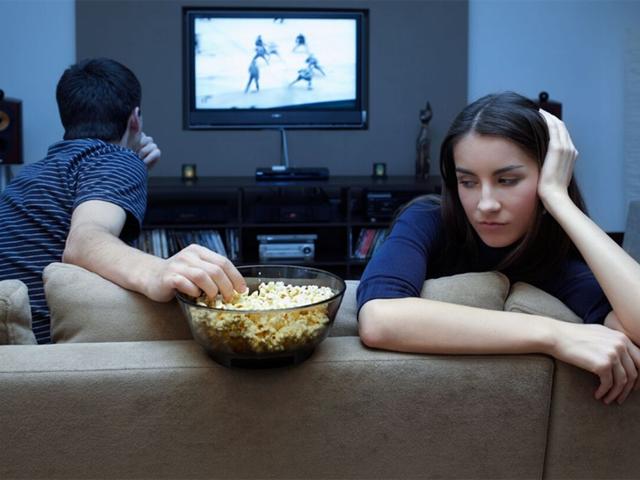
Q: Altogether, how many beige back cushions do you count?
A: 4